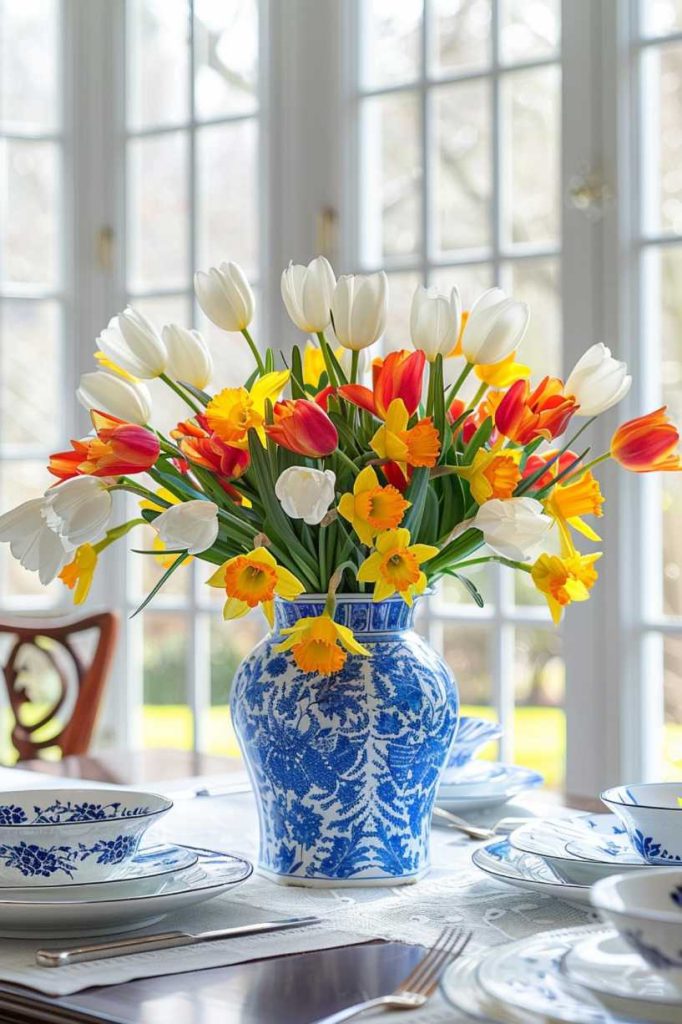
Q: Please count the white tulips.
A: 14